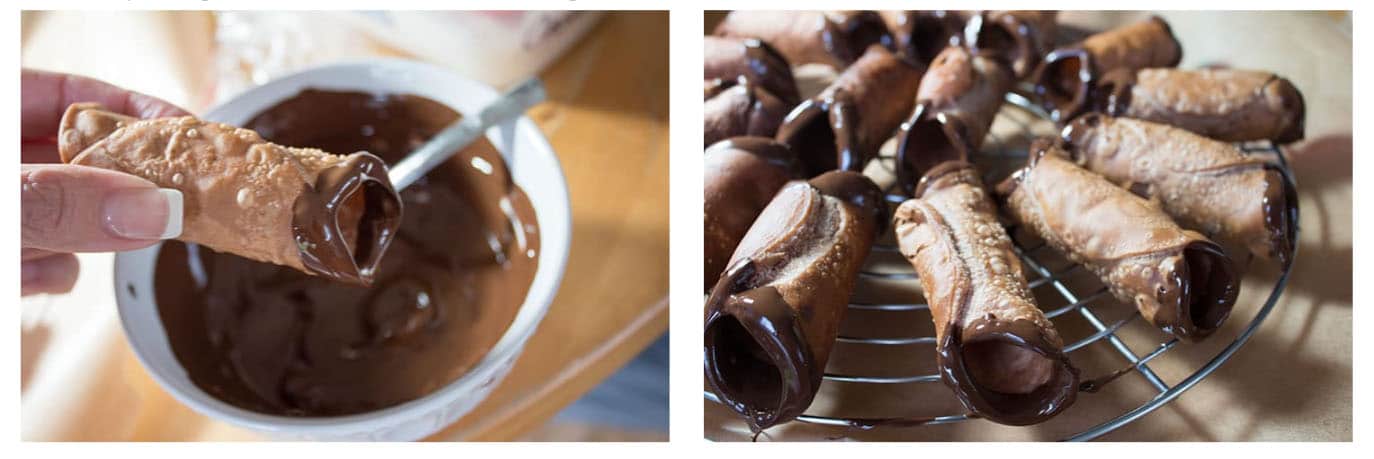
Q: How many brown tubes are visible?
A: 15